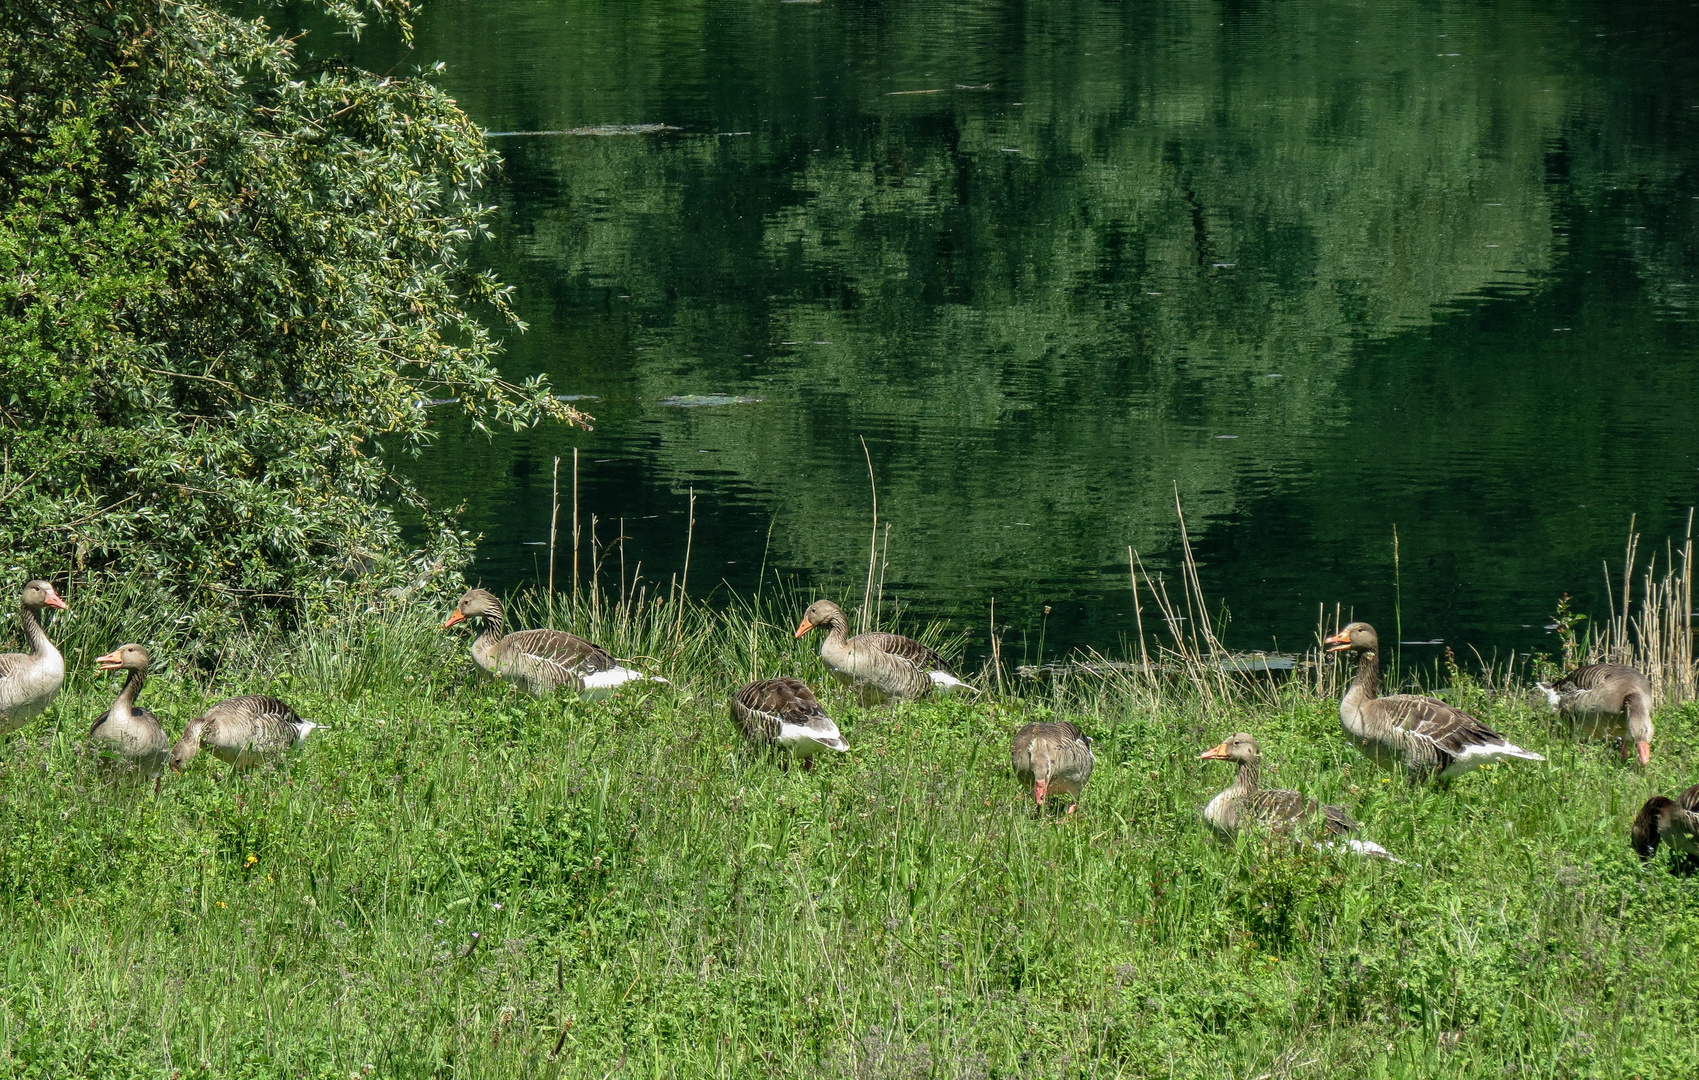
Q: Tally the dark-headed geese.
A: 1